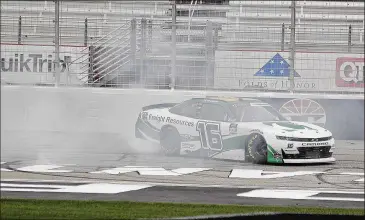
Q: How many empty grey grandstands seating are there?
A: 2